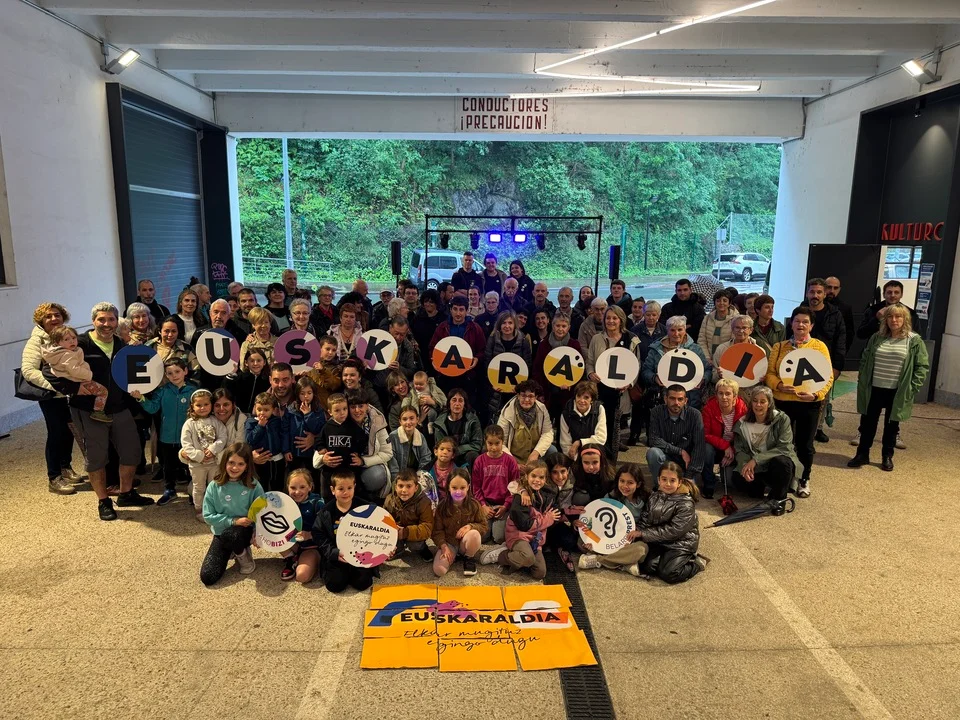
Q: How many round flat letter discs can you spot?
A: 11